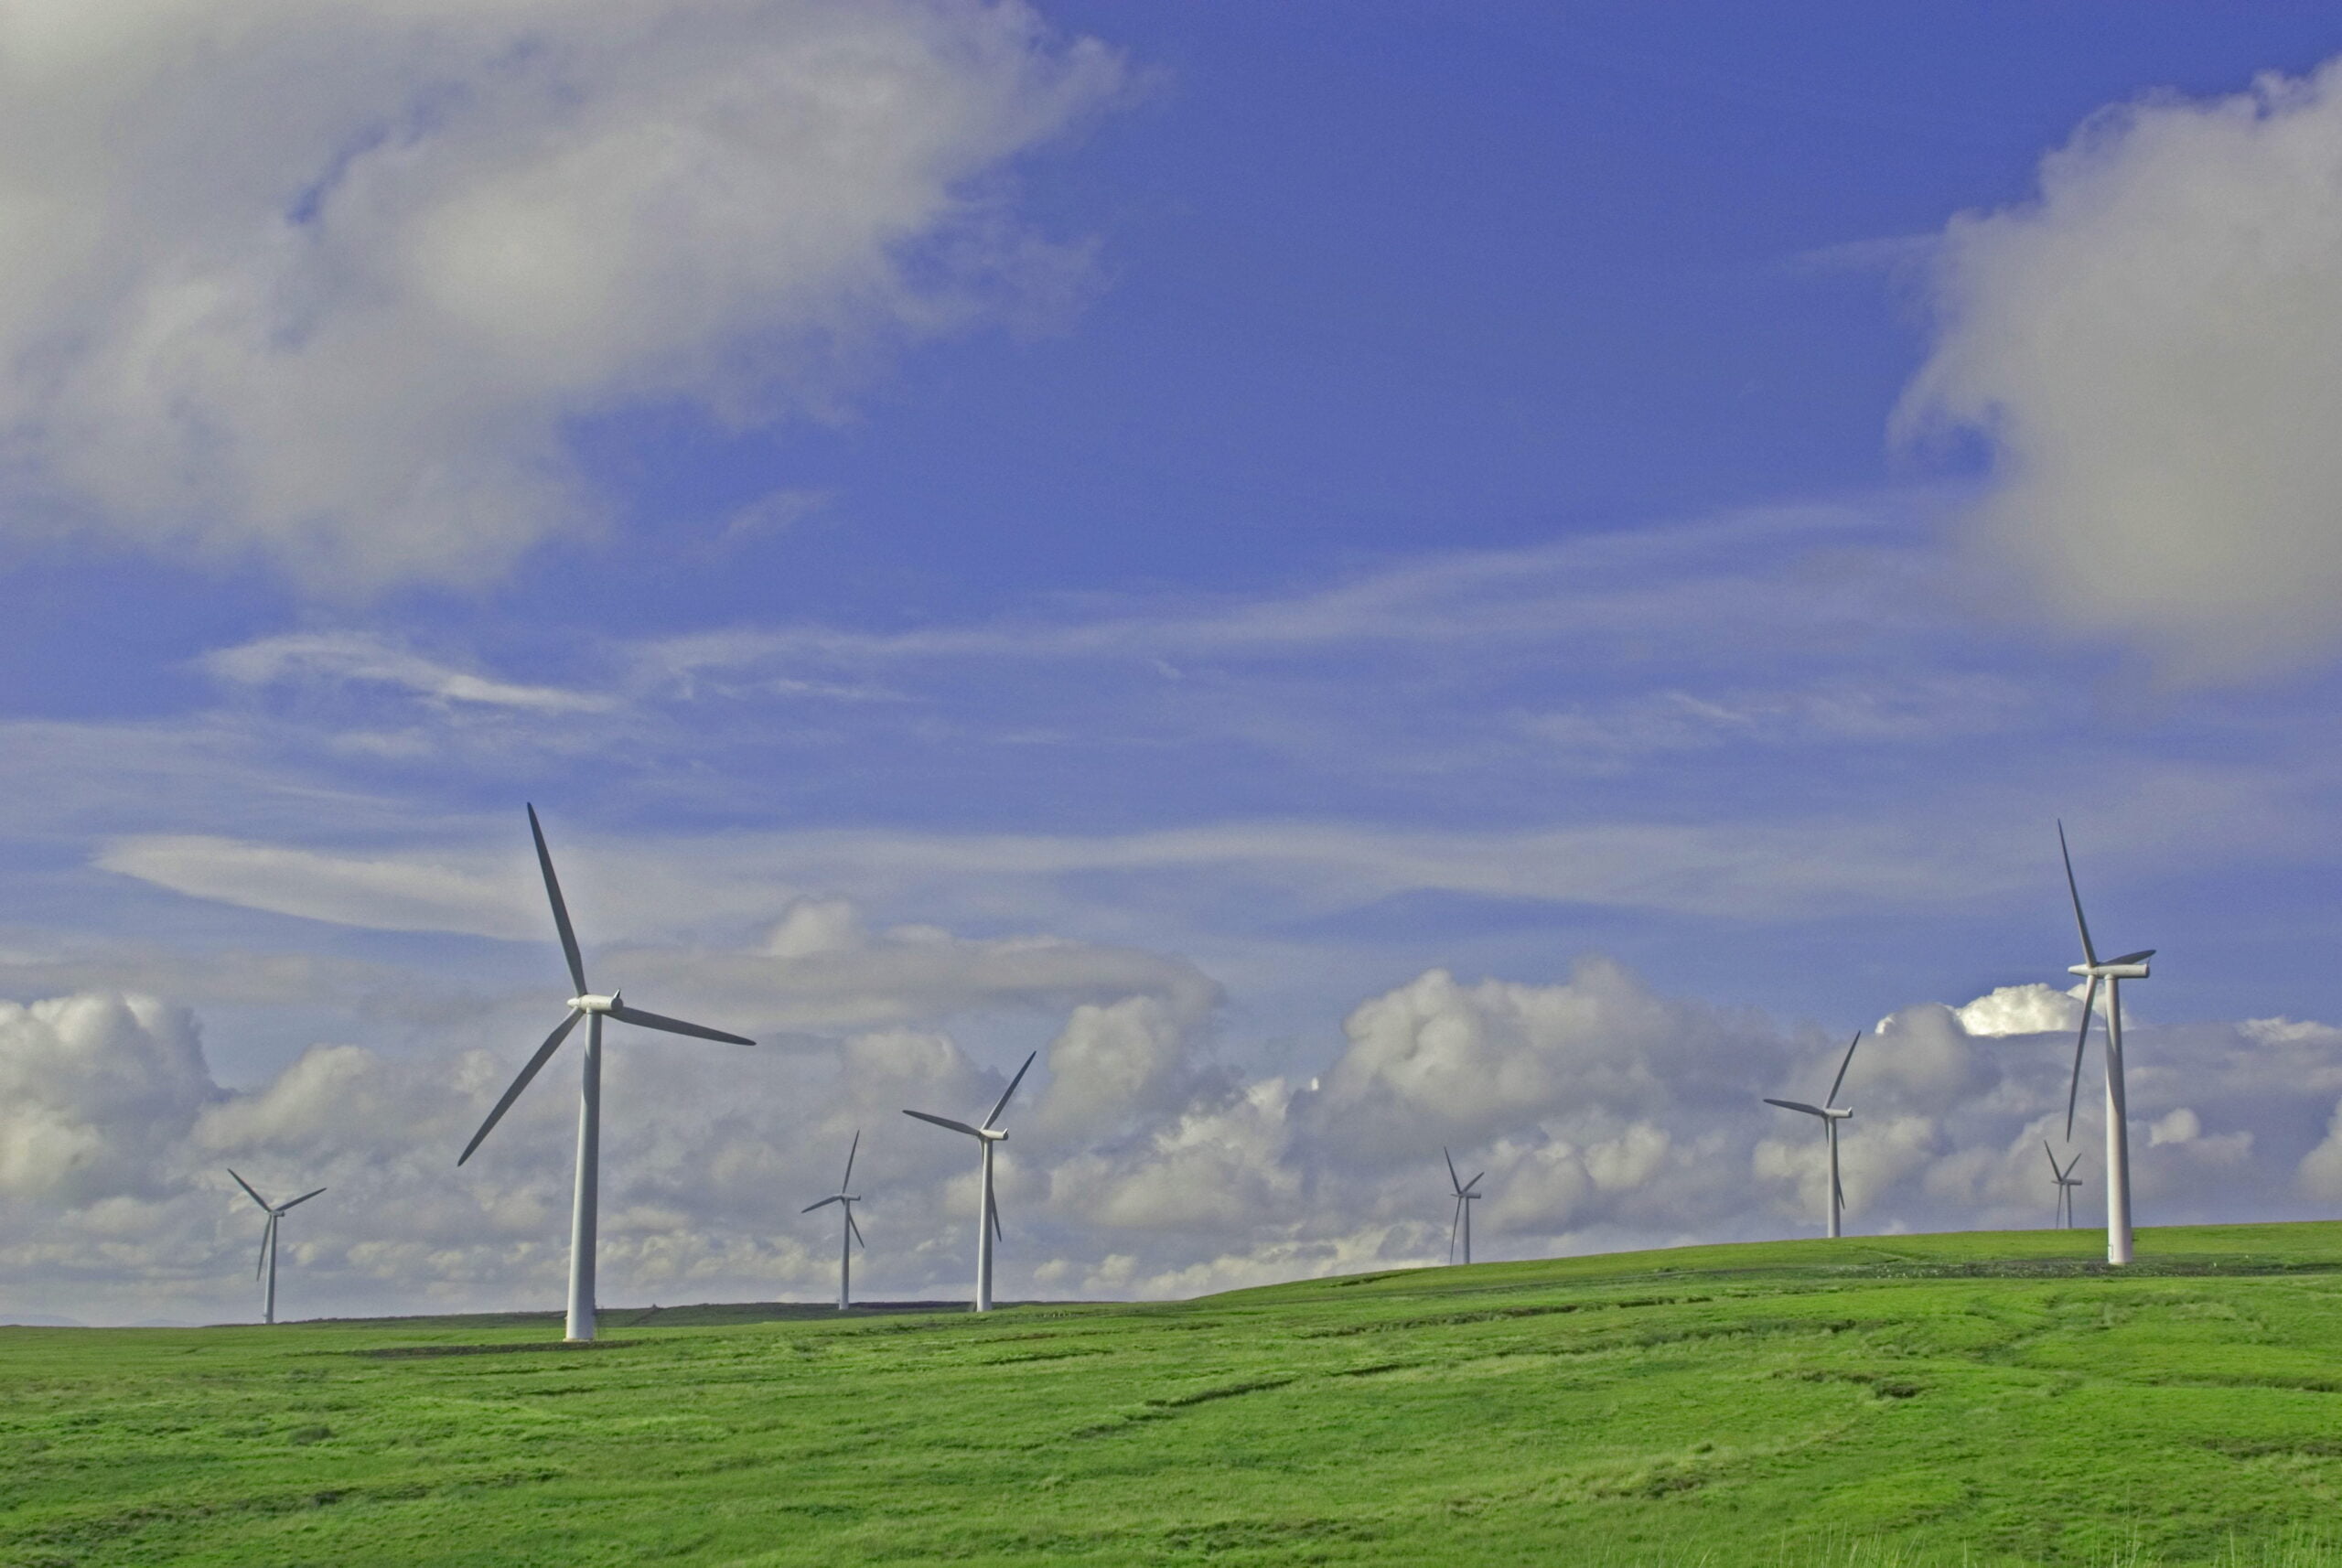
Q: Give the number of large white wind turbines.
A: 8